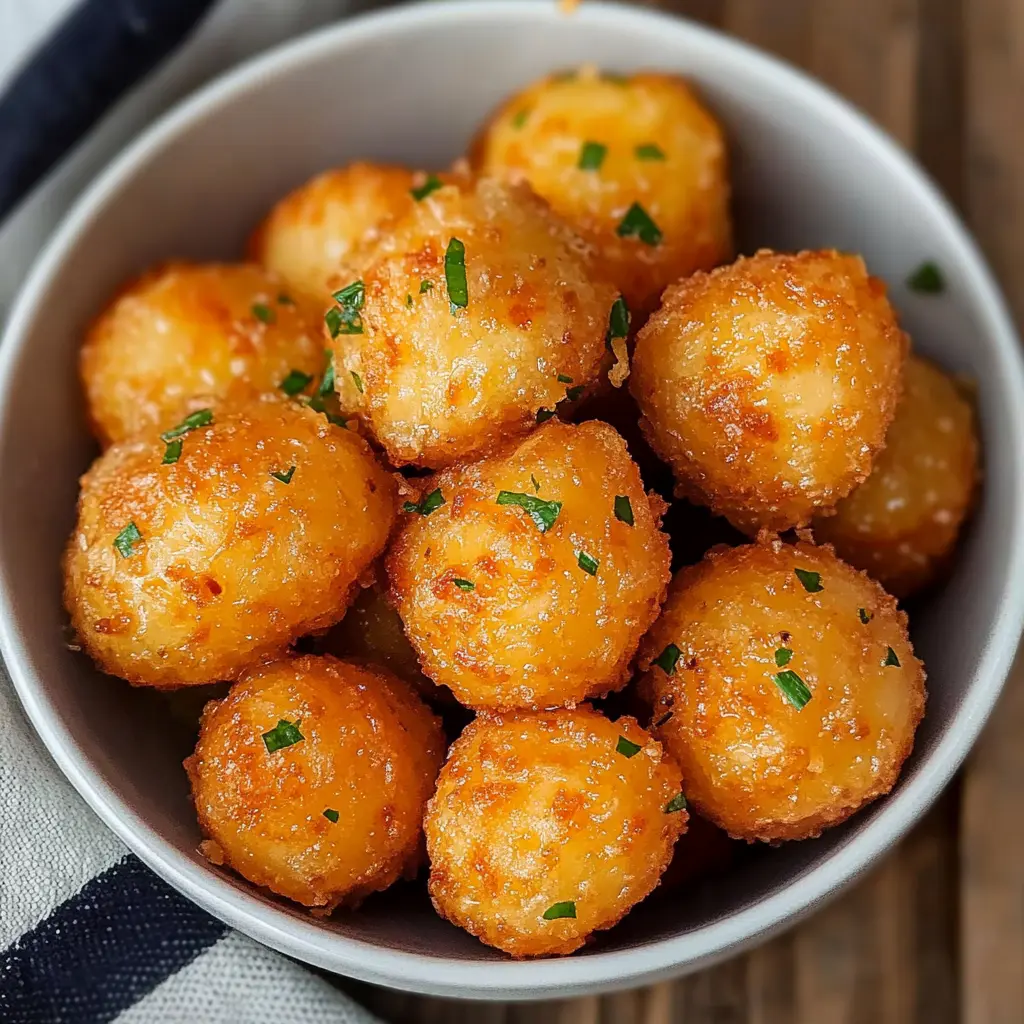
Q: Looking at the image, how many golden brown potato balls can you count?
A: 11